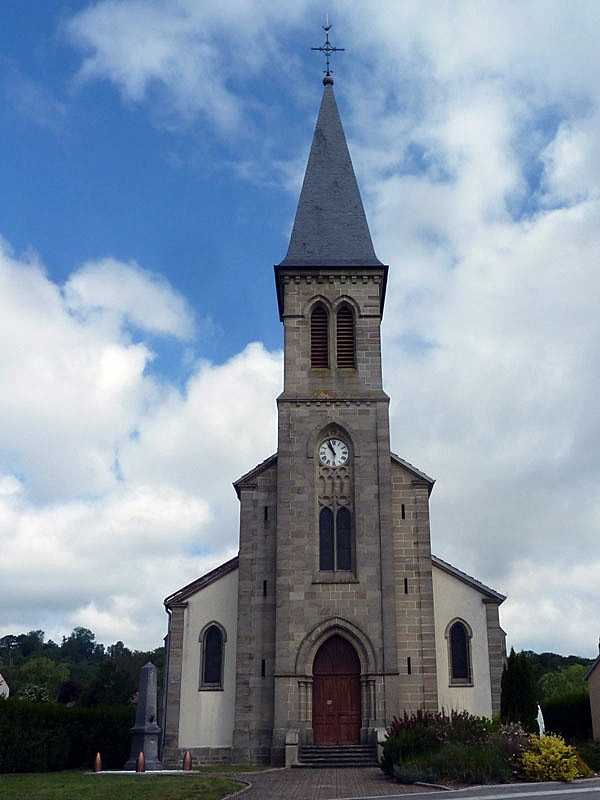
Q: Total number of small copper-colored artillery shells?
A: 3